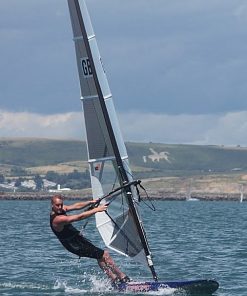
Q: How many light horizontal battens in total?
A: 3